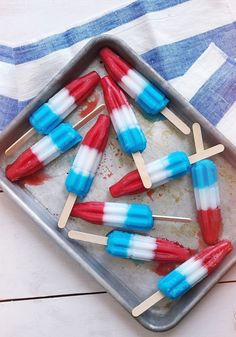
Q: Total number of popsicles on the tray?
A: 10